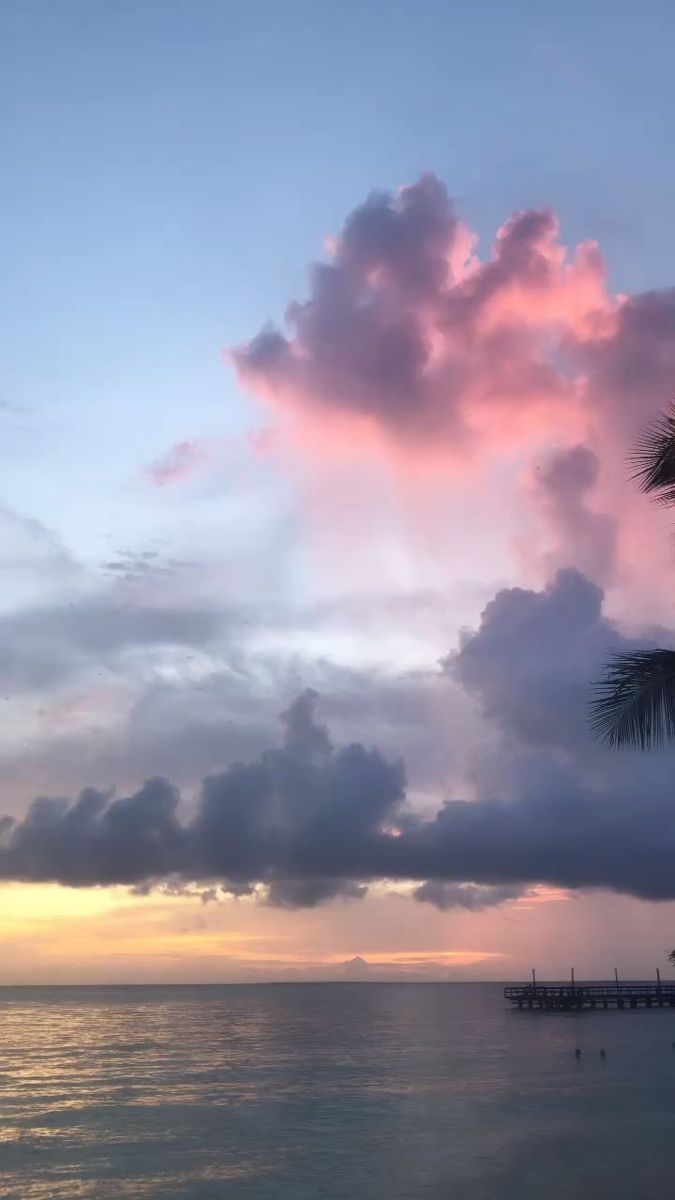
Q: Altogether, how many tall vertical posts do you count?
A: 4